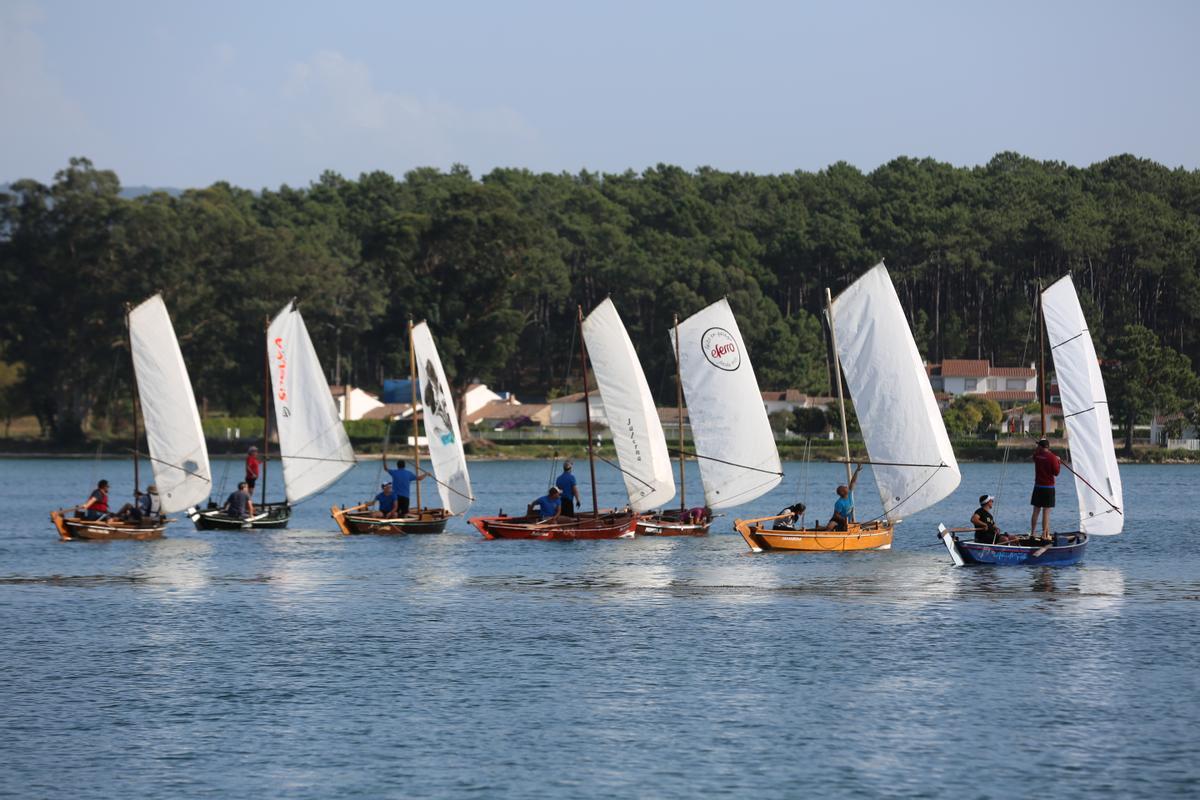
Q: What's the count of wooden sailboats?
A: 7